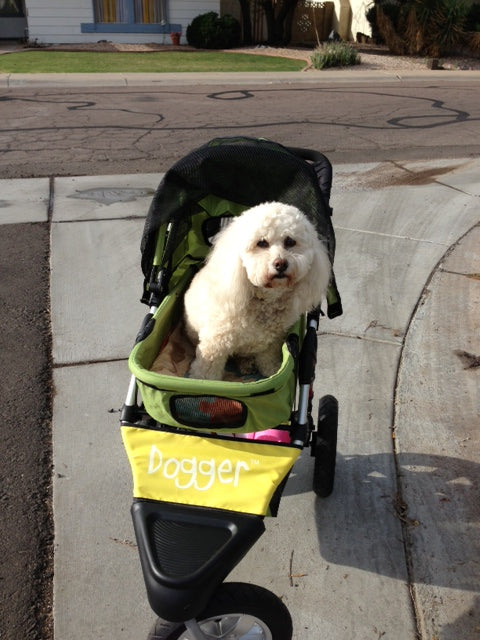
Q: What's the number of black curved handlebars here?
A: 1